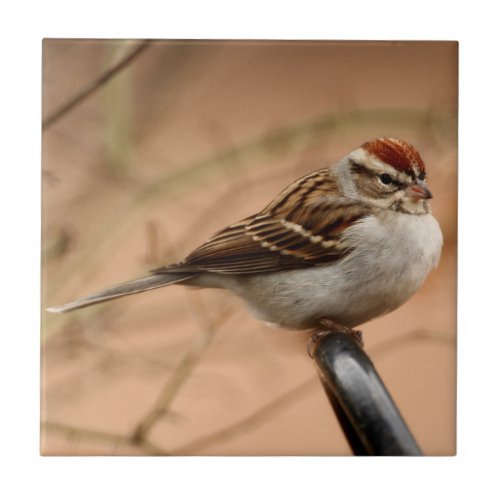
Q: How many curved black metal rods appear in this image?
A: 1